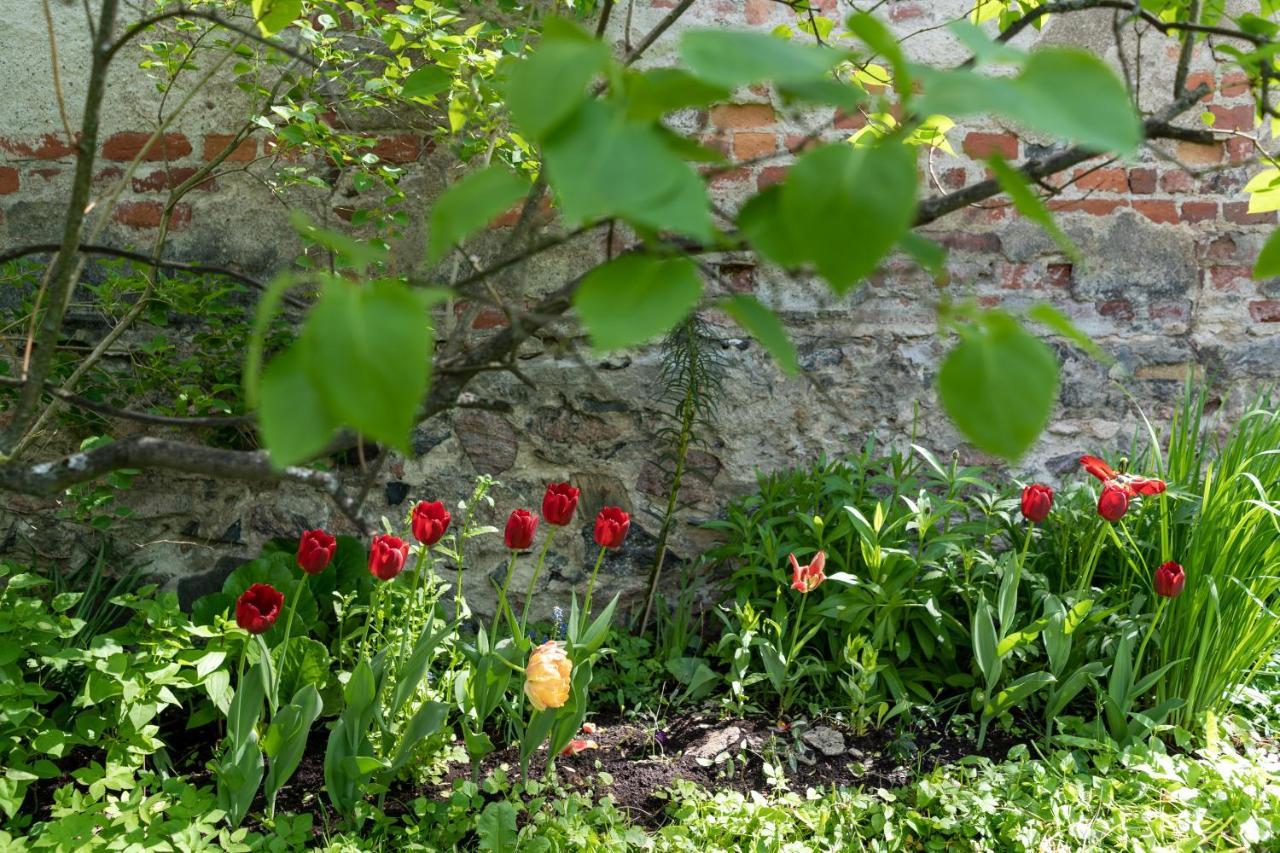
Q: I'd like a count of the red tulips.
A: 12